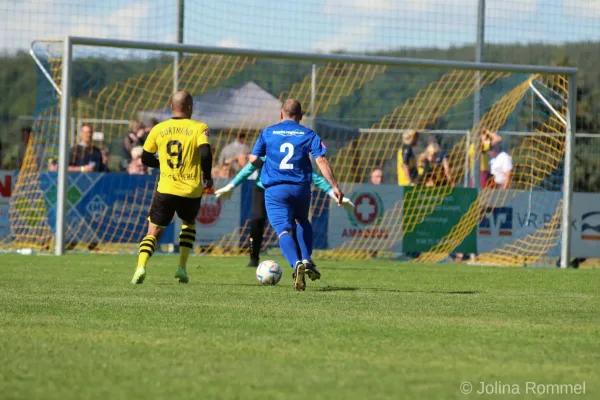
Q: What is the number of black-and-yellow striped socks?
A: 2